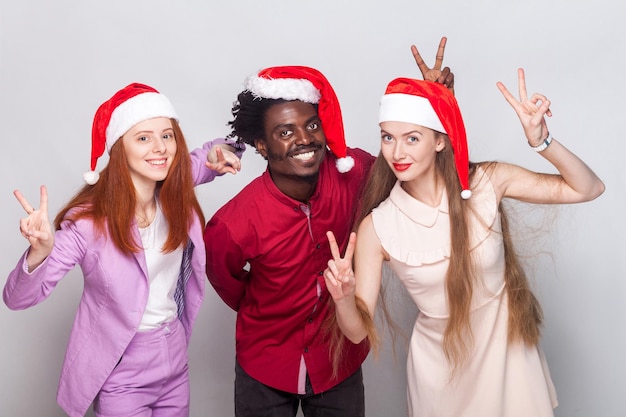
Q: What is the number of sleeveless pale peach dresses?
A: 1